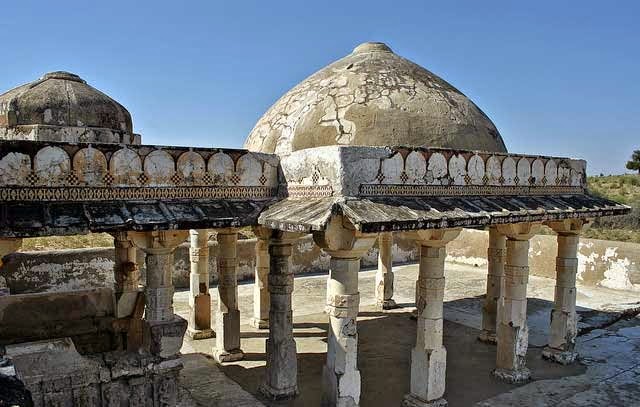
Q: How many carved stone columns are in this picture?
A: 12